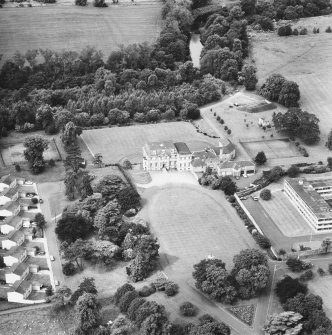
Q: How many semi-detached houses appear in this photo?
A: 8